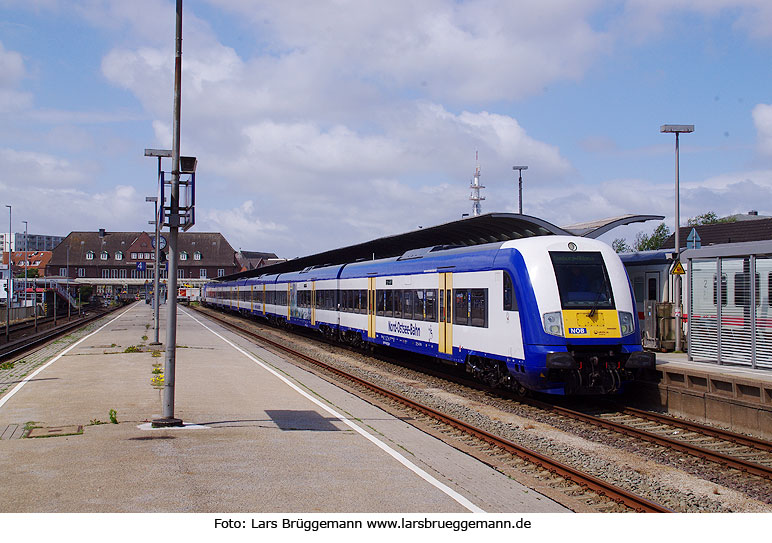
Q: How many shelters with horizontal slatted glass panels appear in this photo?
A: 1